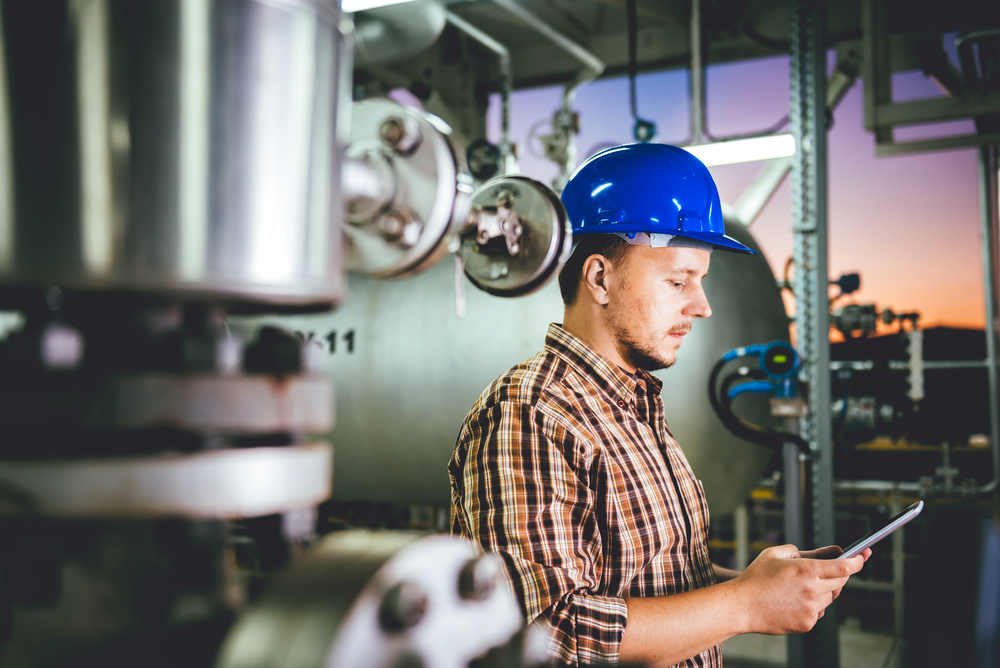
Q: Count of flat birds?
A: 0